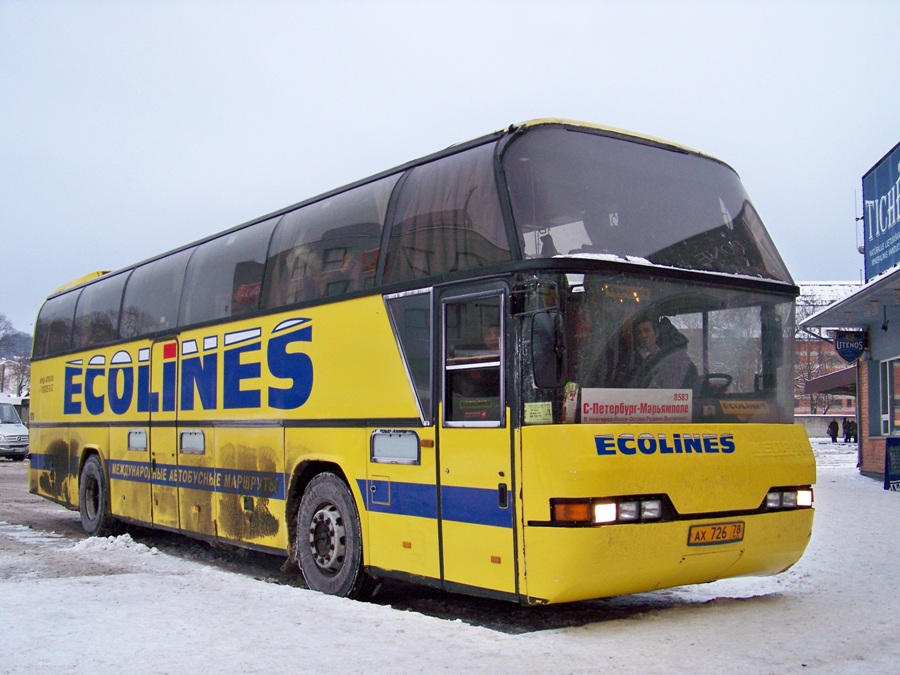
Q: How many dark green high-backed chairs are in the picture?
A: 0